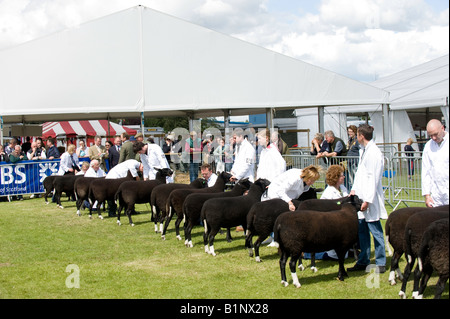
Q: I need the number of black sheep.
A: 15